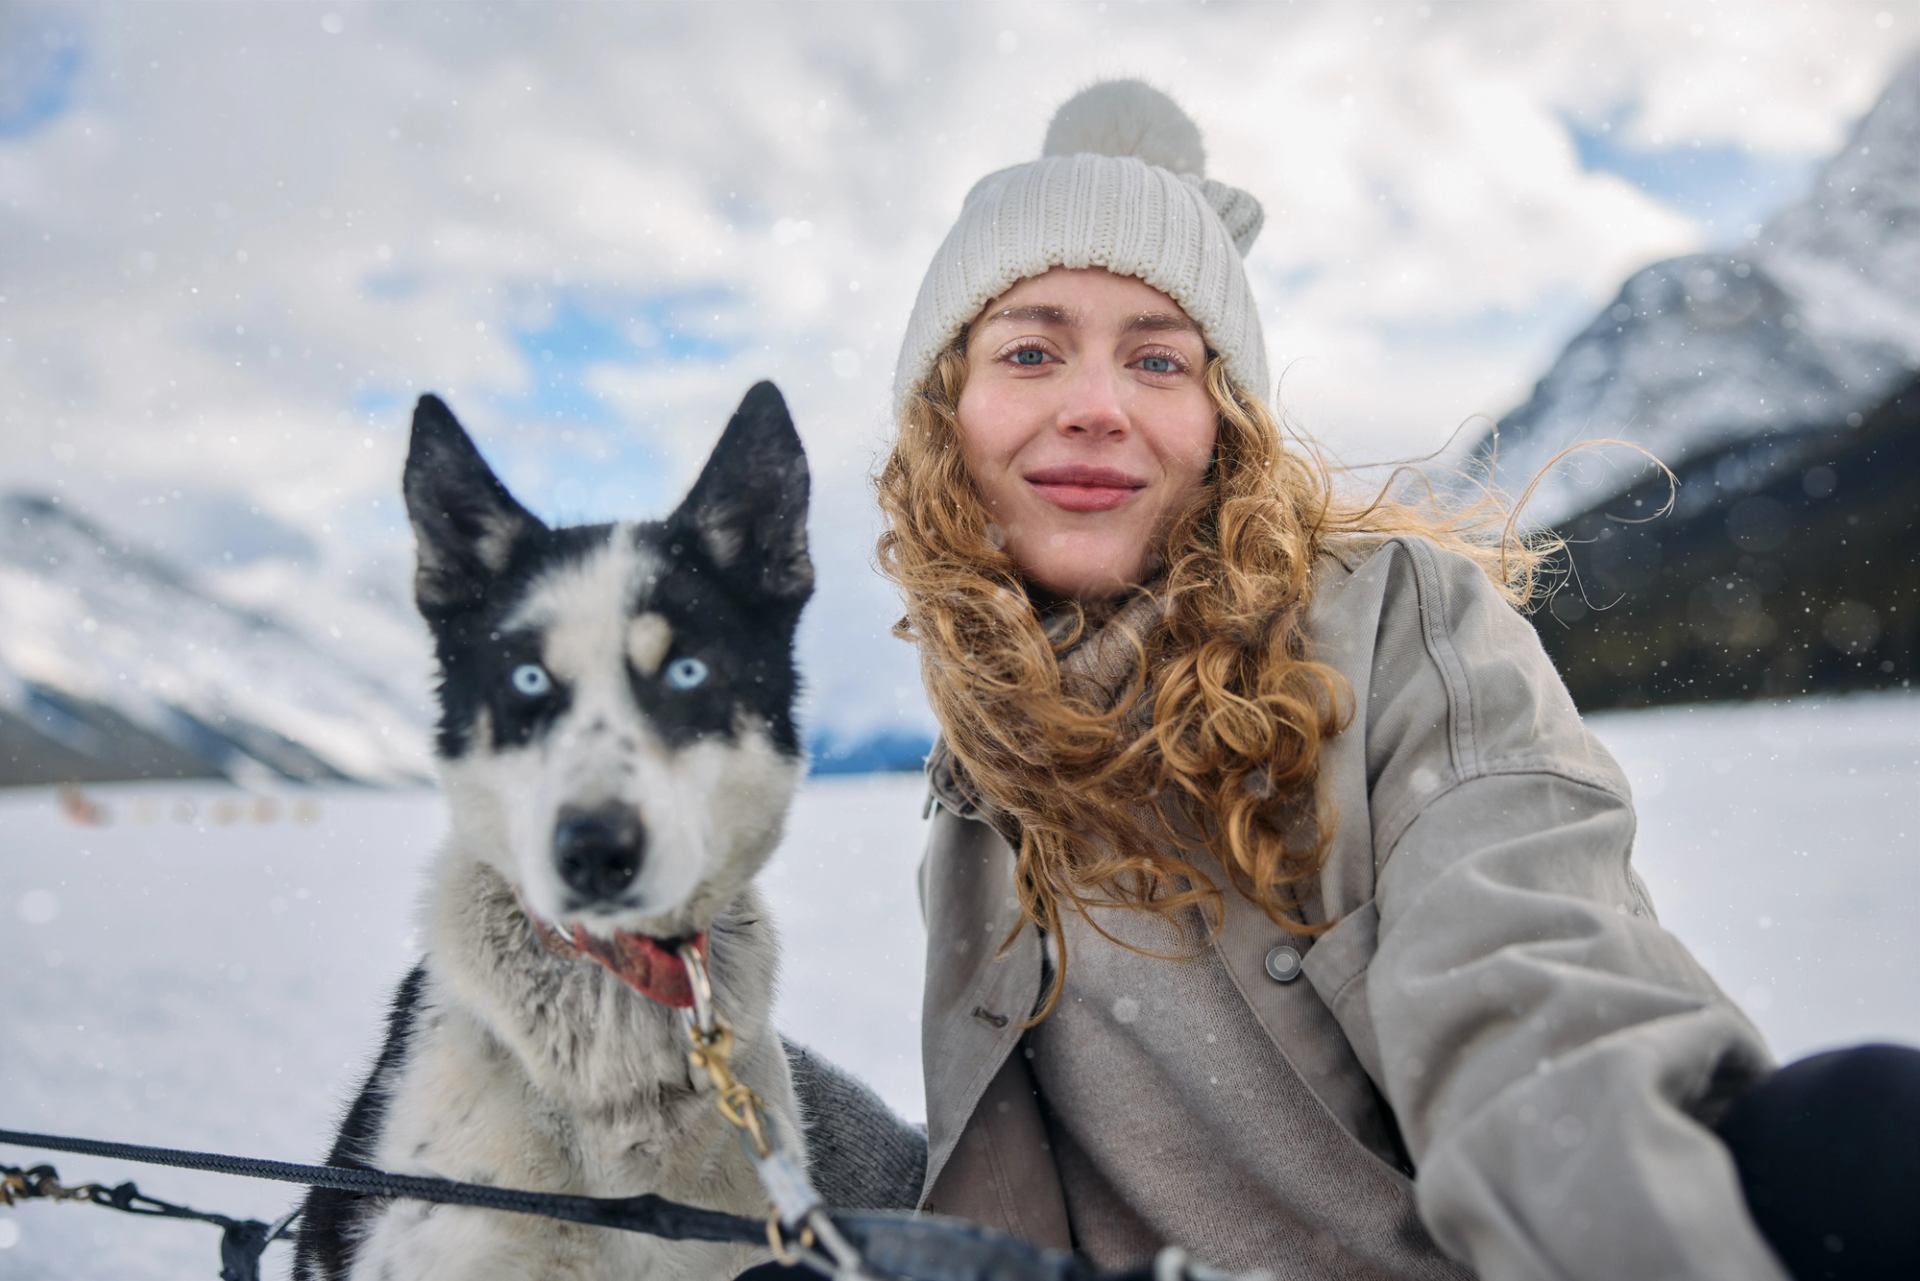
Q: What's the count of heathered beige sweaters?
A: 1